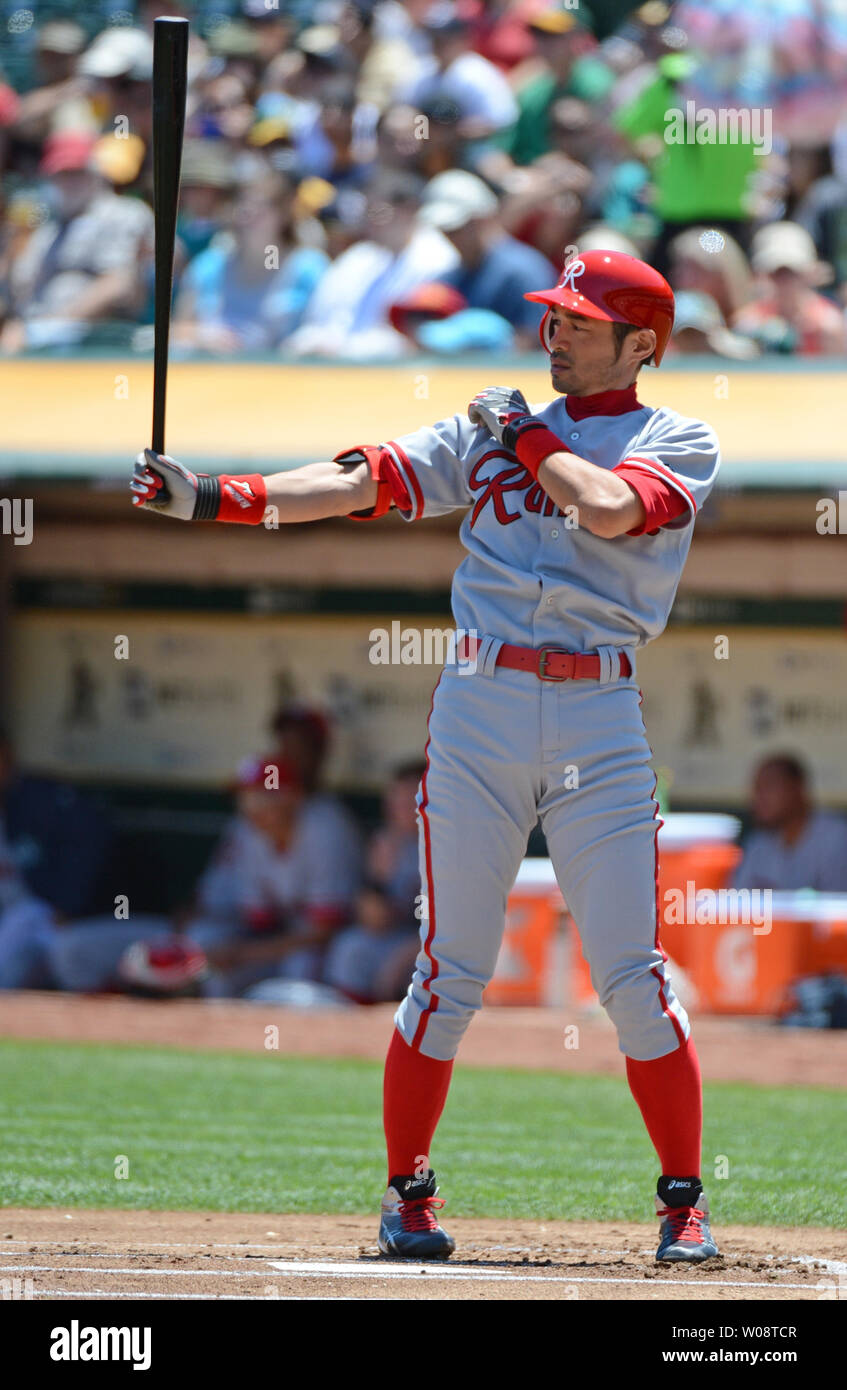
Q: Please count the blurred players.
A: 5